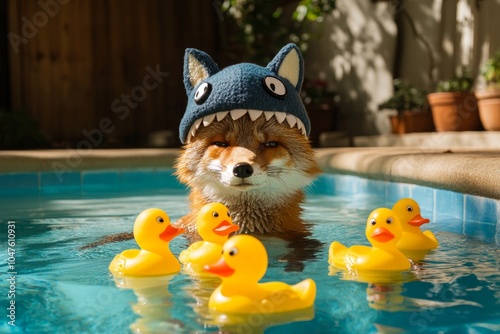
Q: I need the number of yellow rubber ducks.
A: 5